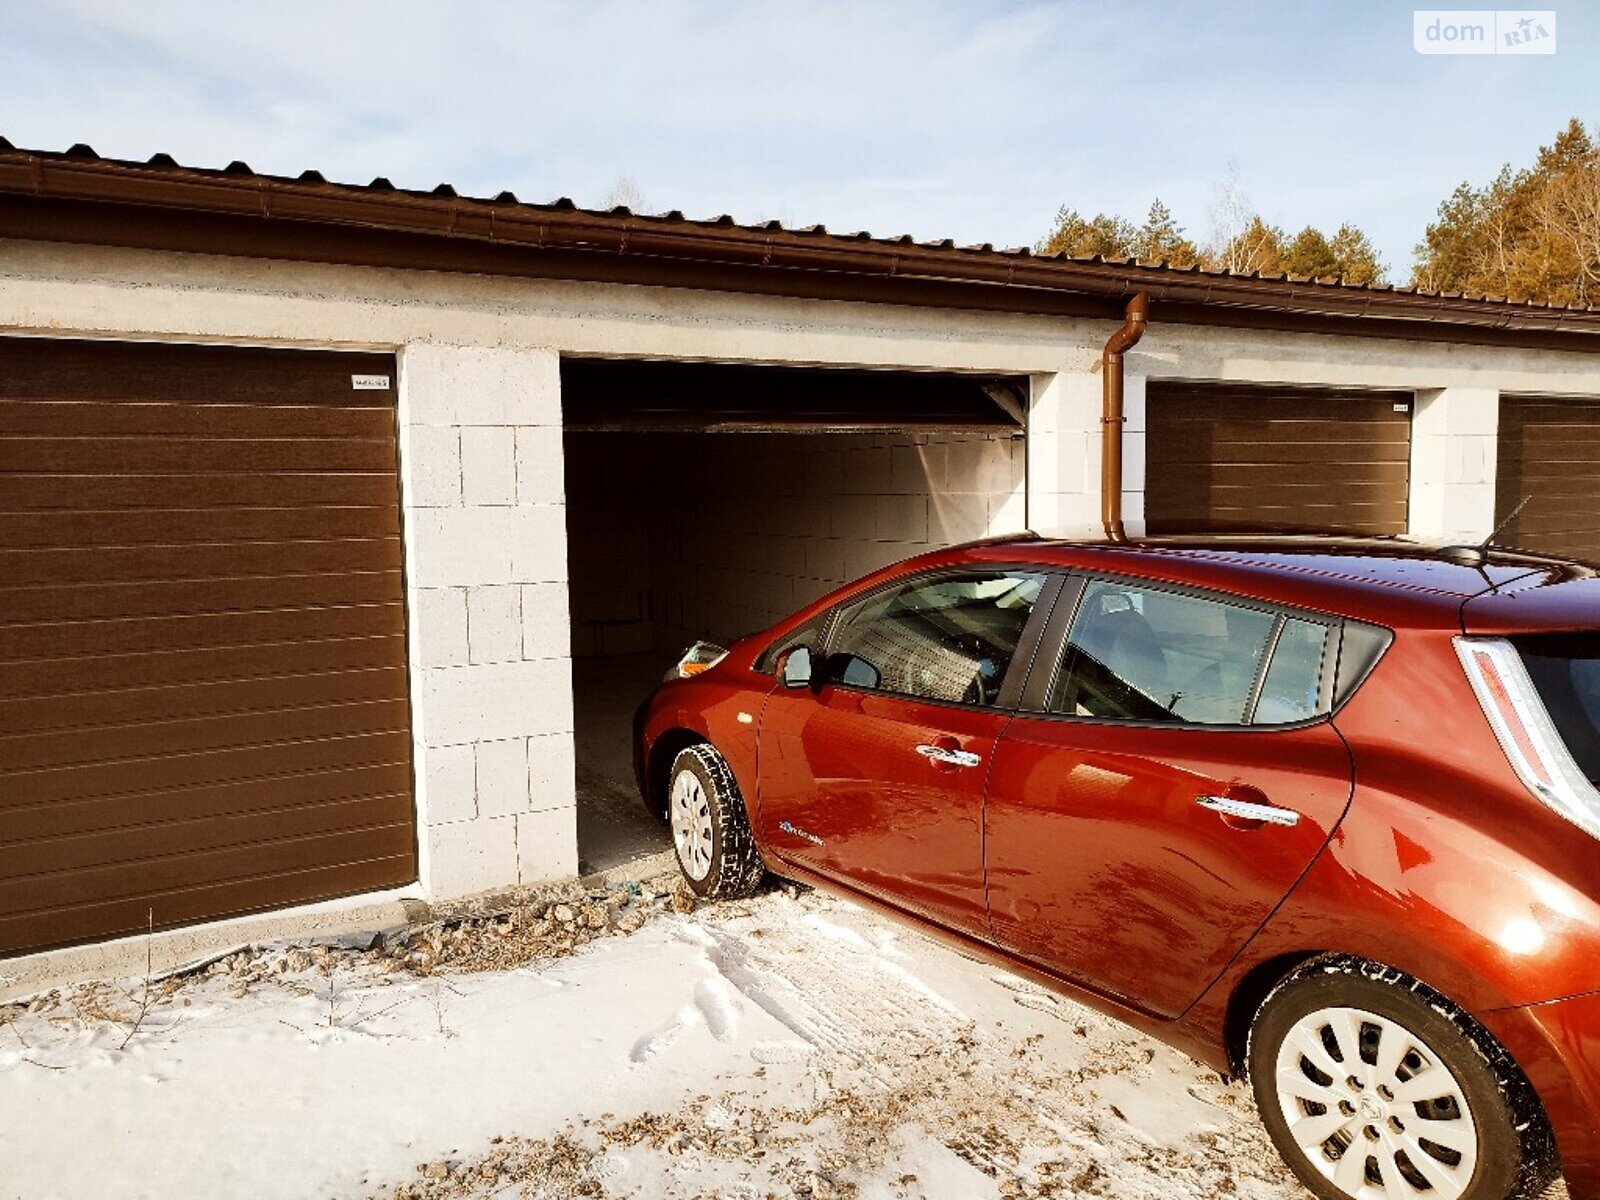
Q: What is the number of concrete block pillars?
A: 3